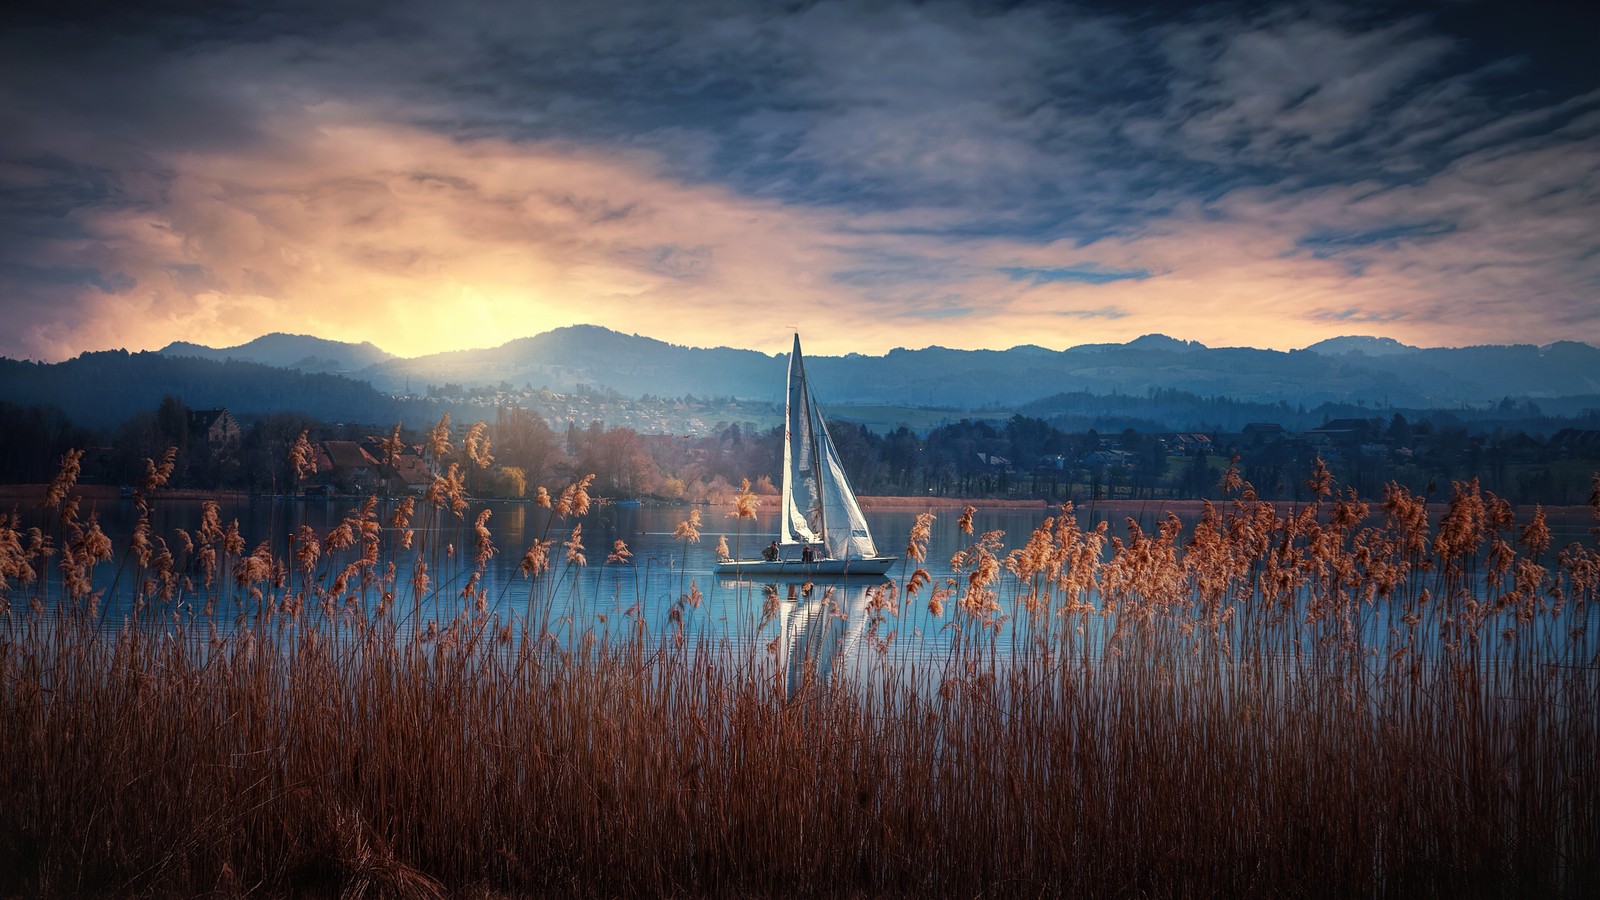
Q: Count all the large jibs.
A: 1